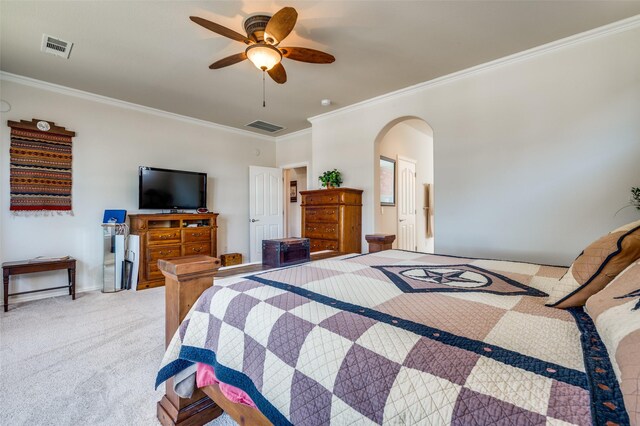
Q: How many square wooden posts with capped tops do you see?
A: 2